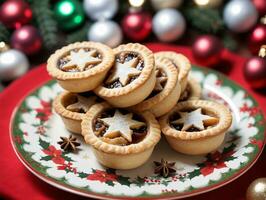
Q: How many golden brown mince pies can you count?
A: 8